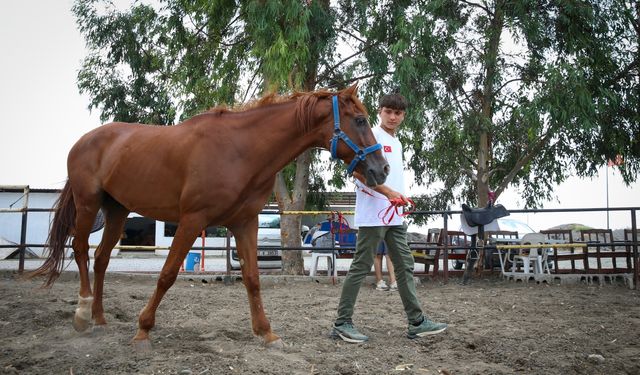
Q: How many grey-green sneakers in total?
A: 2